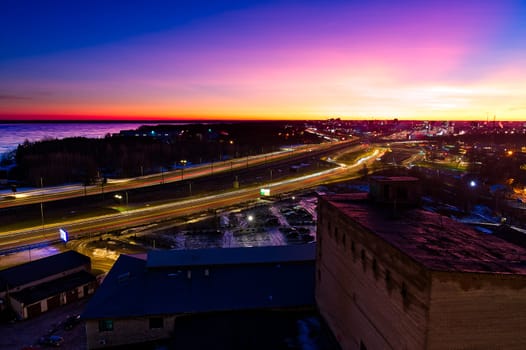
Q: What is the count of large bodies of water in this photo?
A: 1